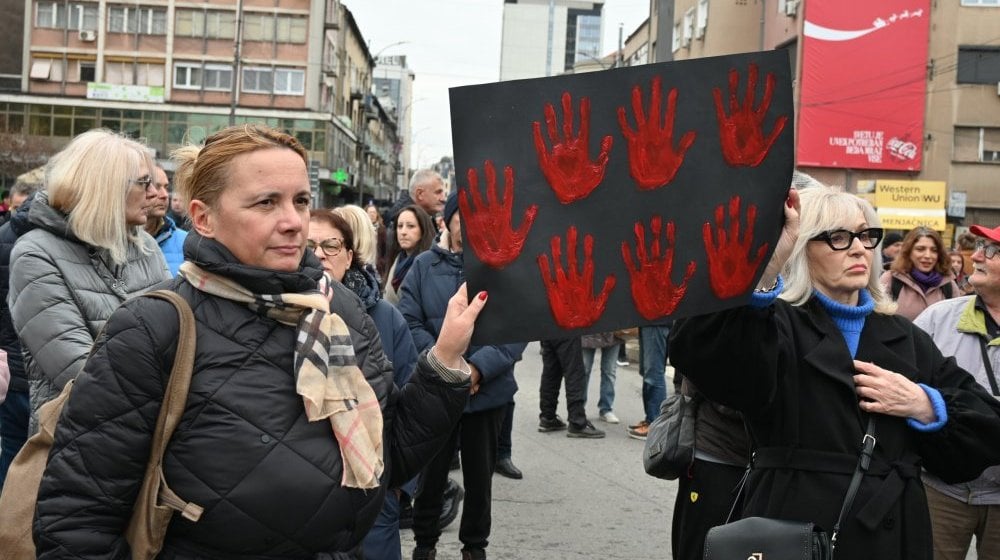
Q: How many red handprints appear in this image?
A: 7